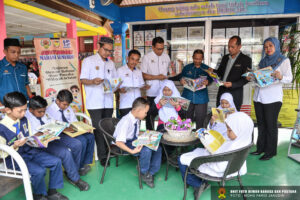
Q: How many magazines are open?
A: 12